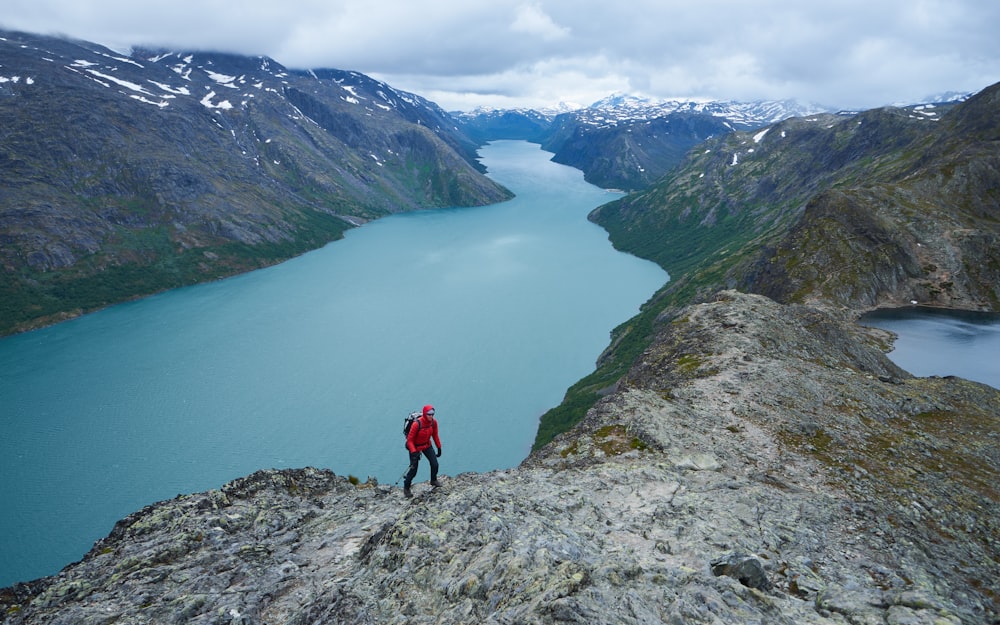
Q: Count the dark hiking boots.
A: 2